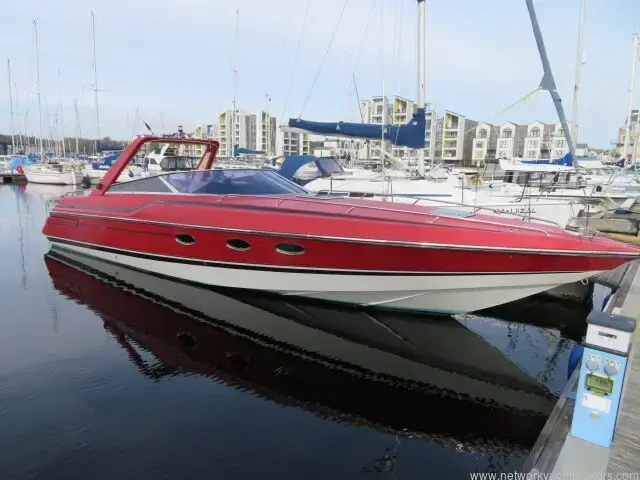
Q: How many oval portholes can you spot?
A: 3